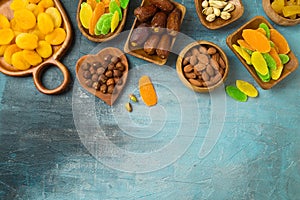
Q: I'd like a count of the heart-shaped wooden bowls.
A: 1